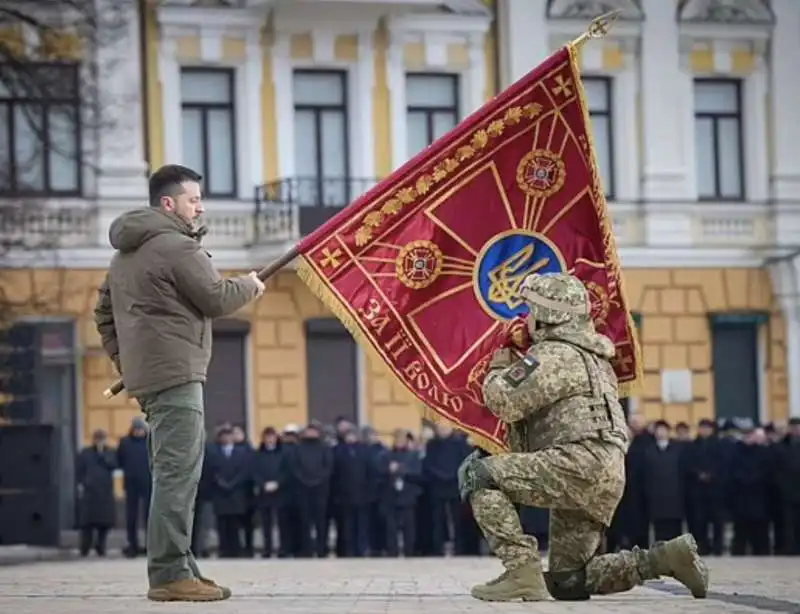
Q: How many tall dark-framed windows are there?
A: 6